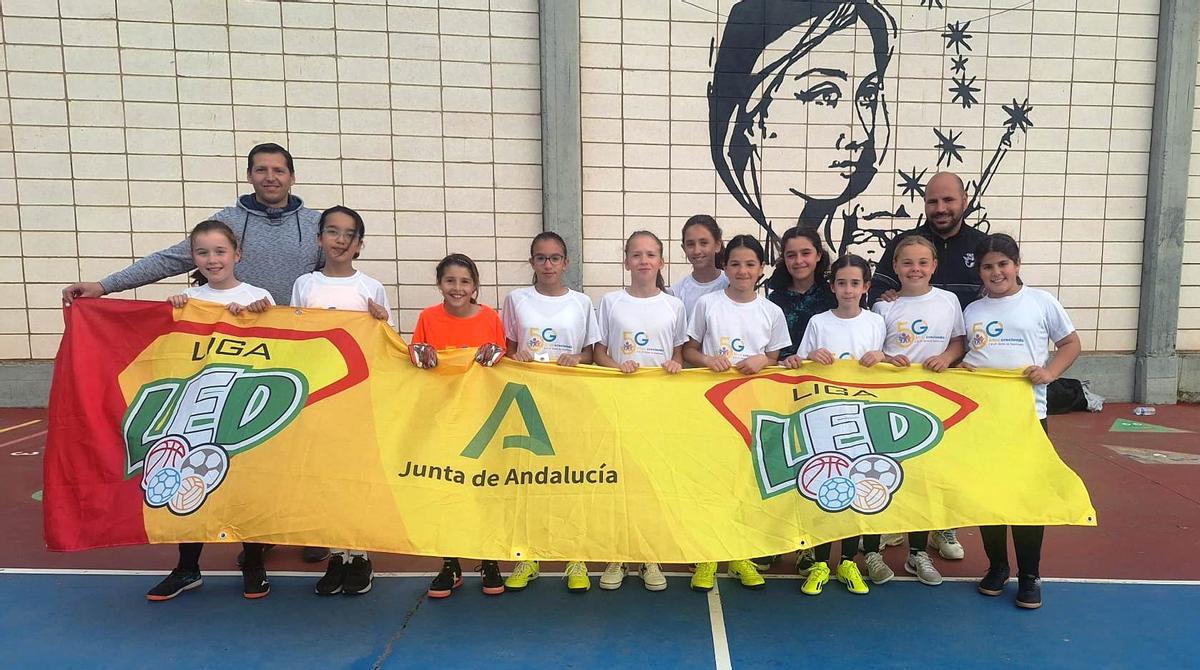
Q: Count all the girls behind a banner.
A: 11